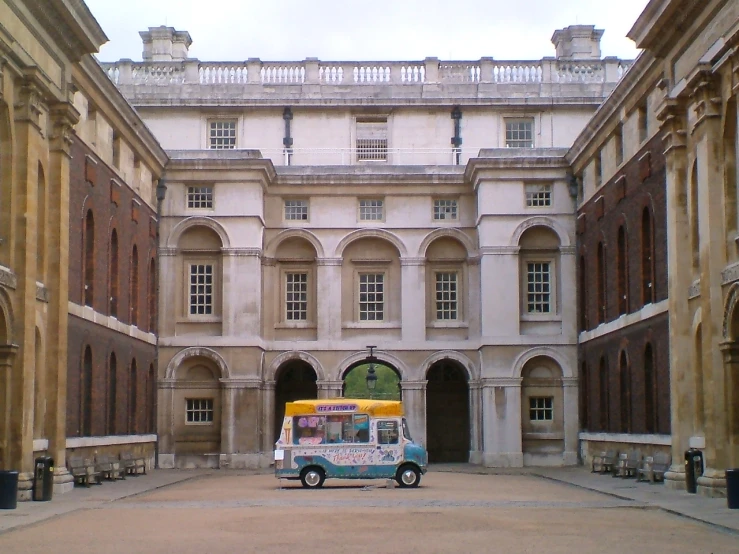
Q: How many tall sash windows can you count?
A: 5